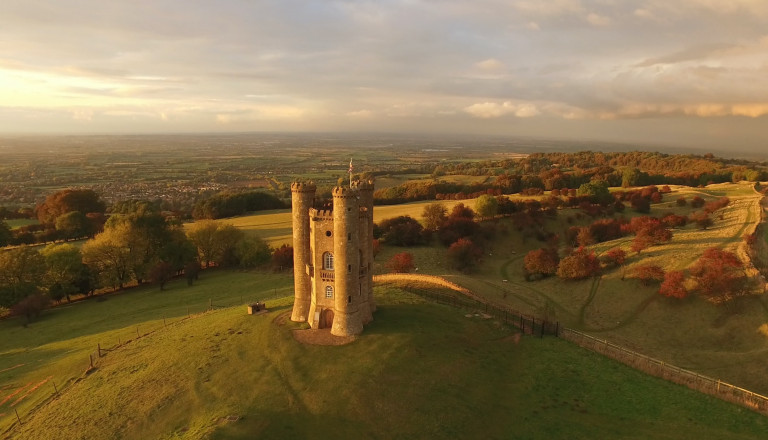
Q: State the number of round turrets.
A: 3